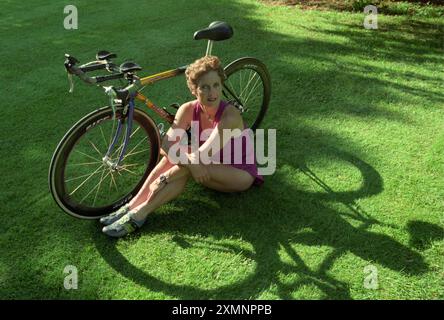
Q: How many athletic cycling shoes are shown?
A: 2